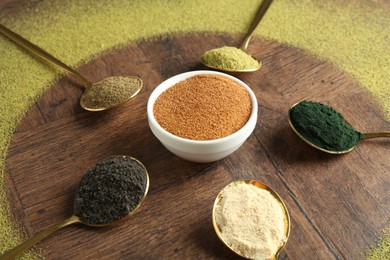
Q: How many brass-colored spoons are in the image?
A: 5